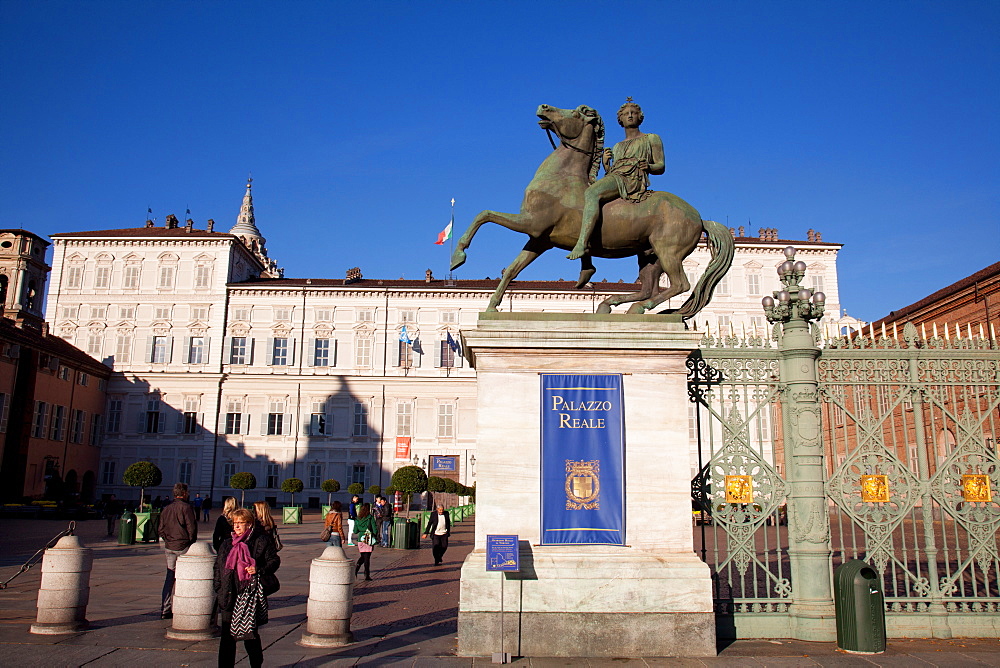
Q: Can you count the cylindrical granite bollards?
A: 3